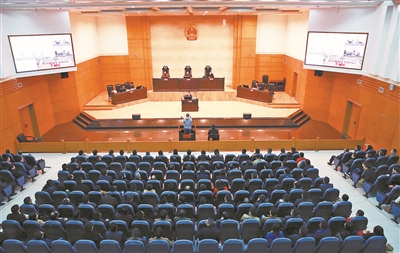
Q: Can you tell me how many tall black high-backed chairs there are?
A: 3